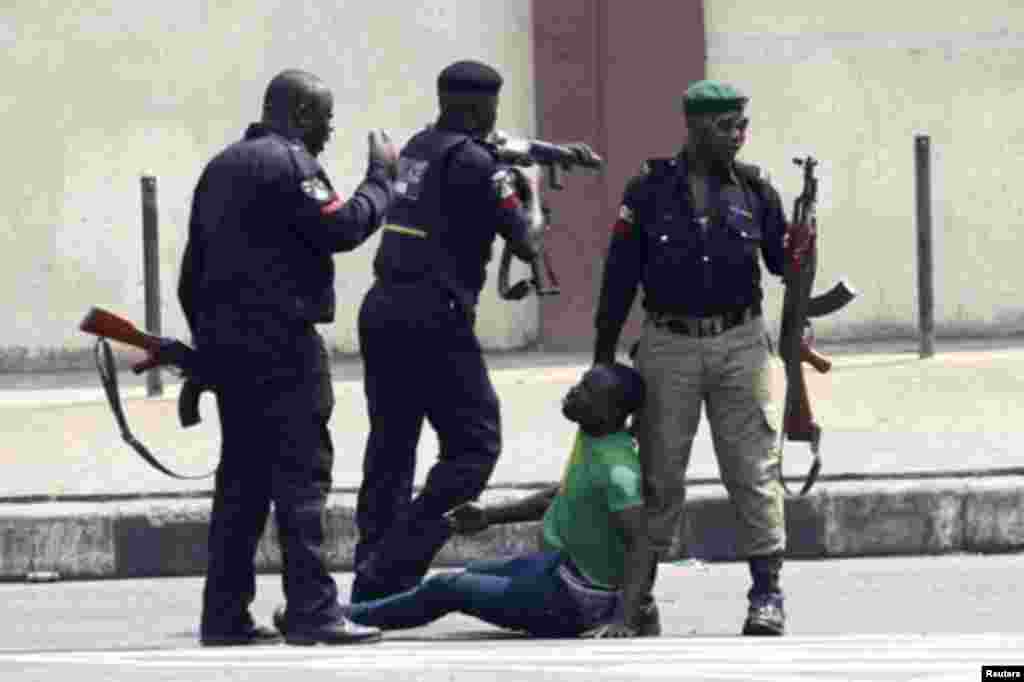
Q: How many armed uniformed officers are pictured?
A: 3